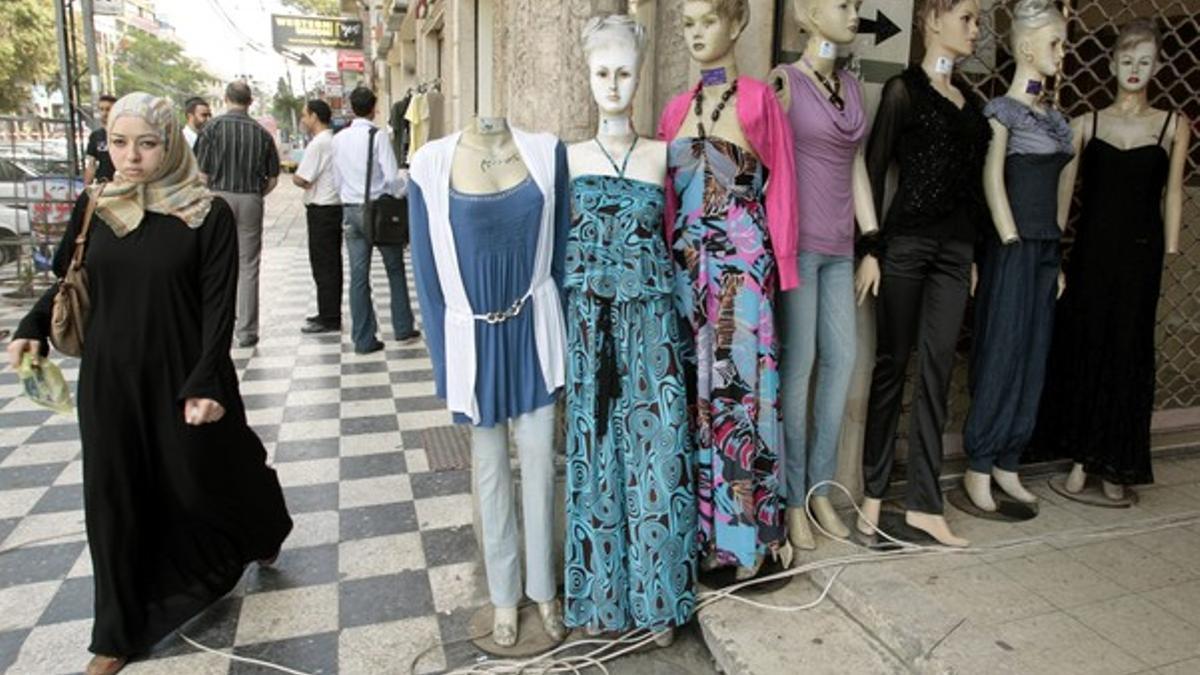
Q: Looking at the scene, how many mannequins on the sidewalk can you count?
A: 7